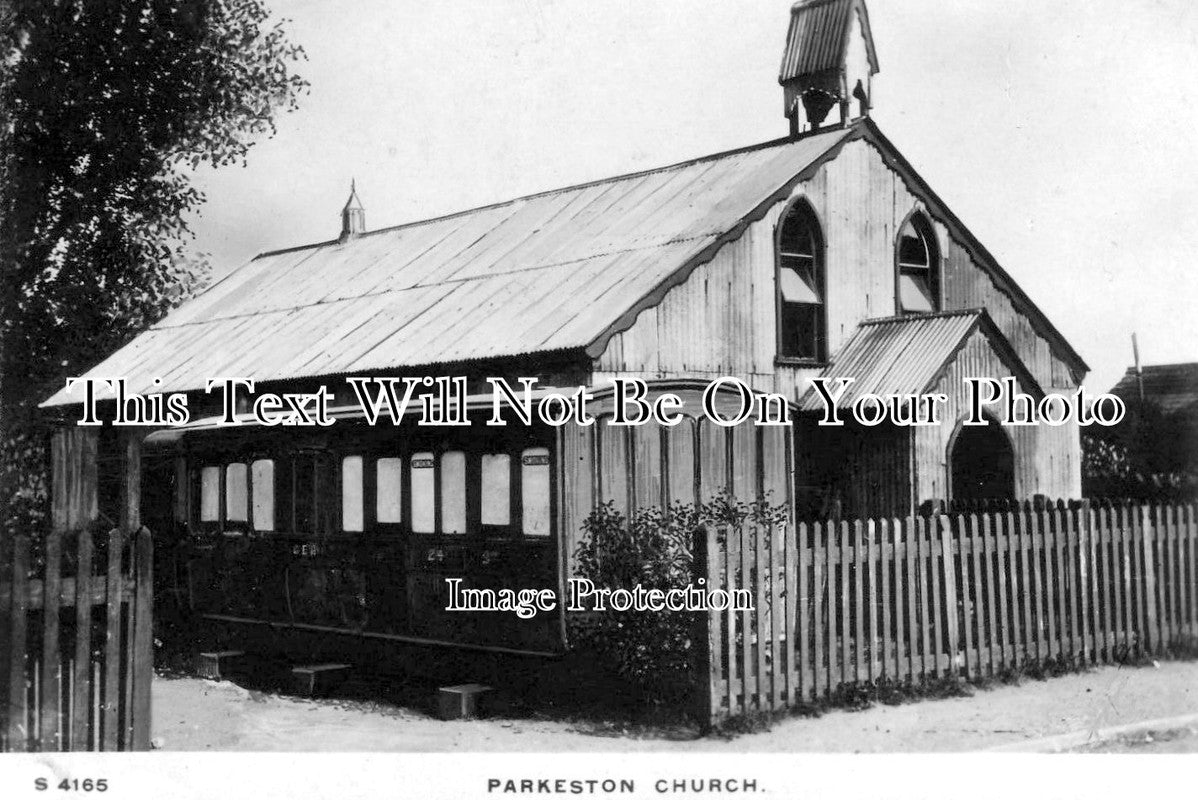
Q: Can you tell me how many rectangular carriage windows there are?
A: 9